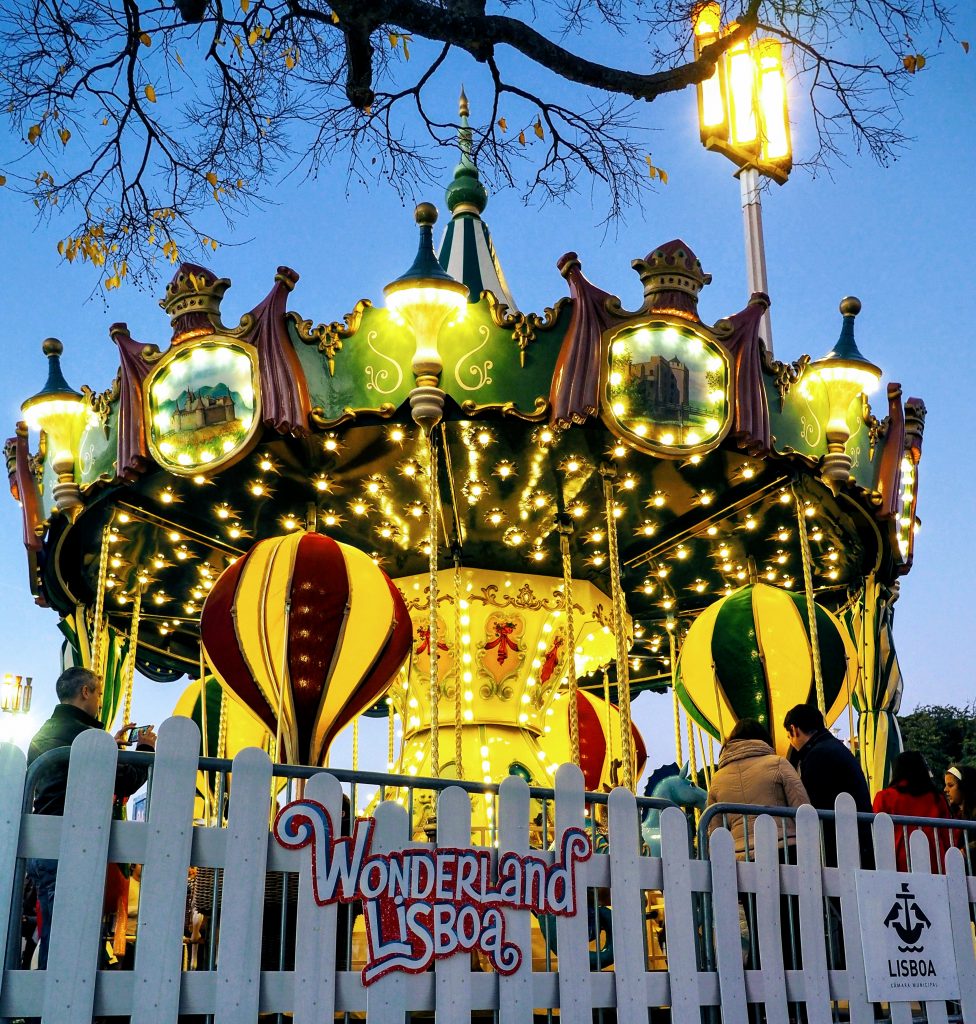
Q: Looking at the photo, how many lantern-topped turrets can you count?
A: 3